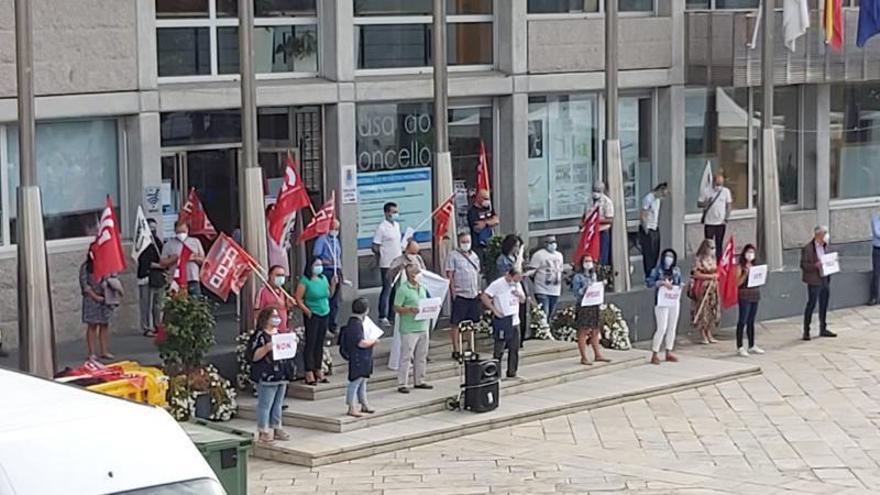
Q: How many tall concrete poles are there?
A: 5